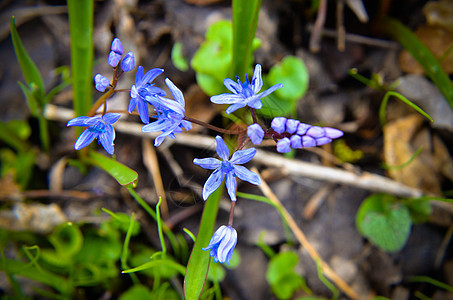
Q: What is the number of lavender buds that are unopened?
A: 14